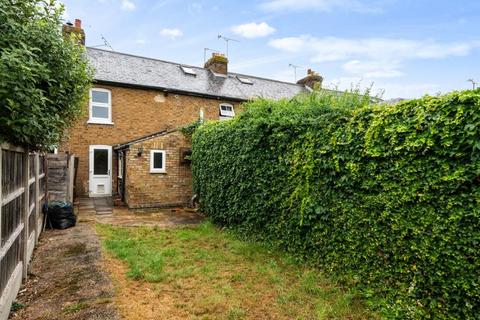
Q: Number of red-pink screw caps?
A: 0